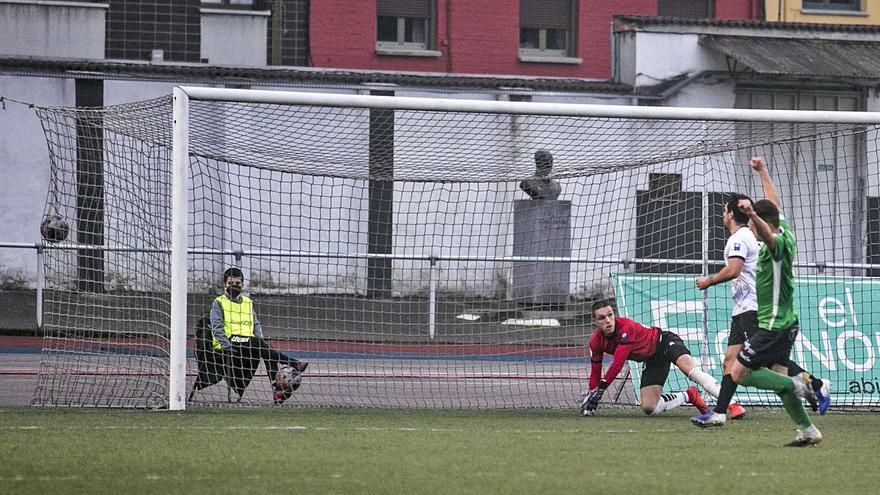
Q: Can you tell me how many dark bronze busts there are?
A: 1